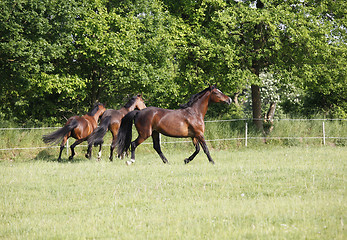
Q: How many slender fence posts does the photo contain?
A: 4